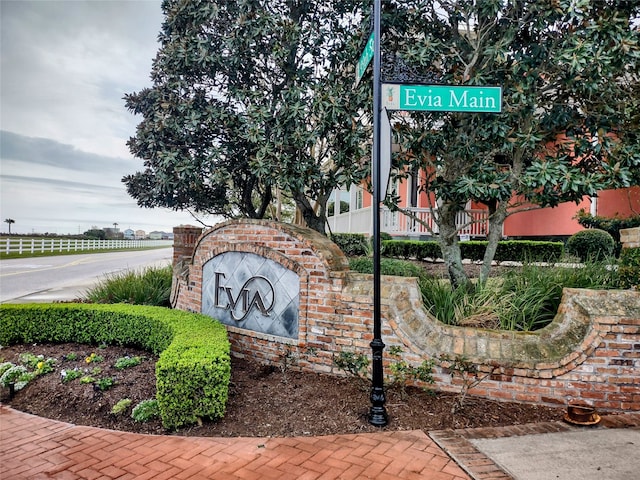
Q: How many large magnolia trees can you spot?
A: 2